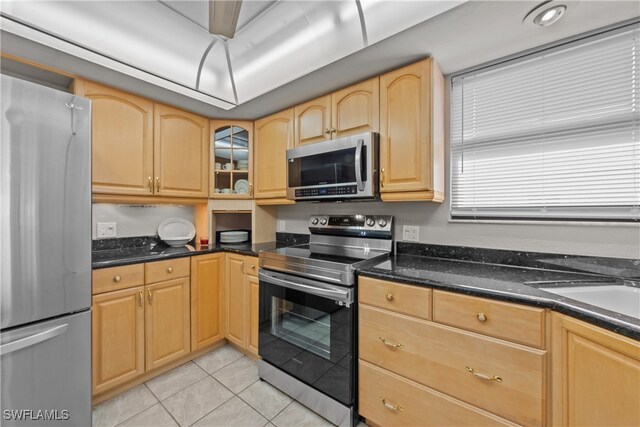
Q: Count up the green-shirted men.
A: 0